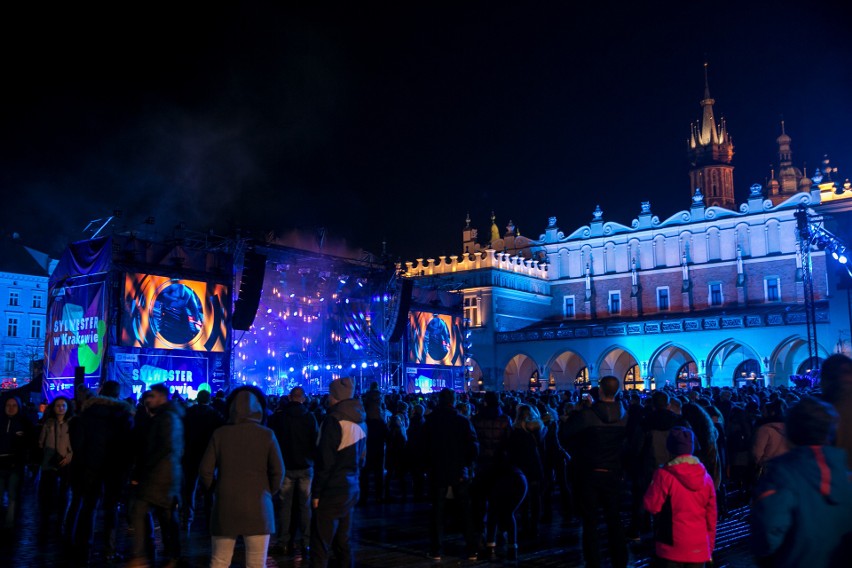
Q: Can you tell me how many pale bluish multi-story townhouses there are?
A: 1